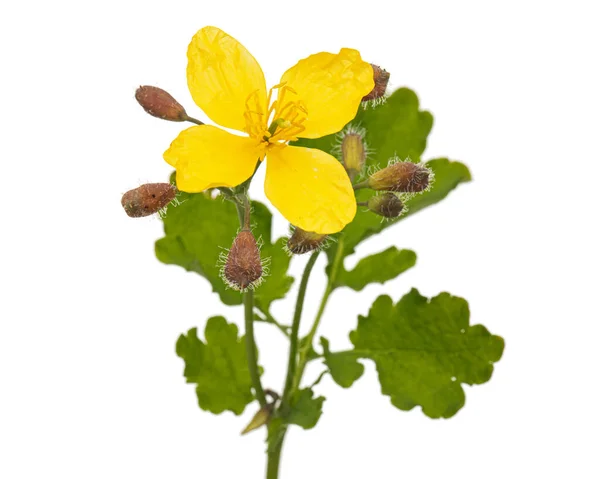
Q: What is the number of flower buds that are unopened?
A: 8